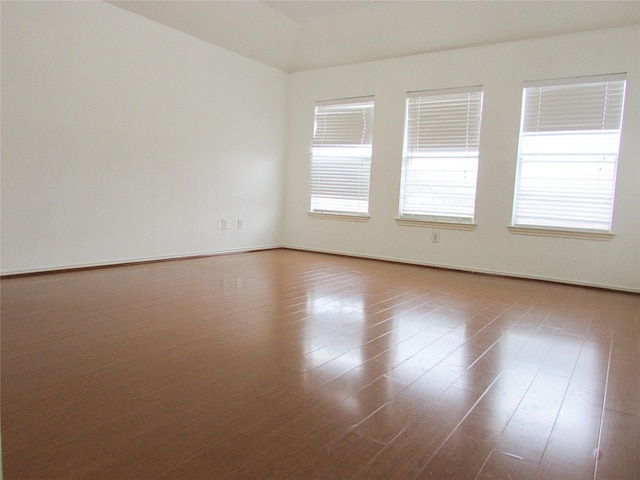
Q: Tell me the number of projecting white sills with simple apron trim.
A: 3